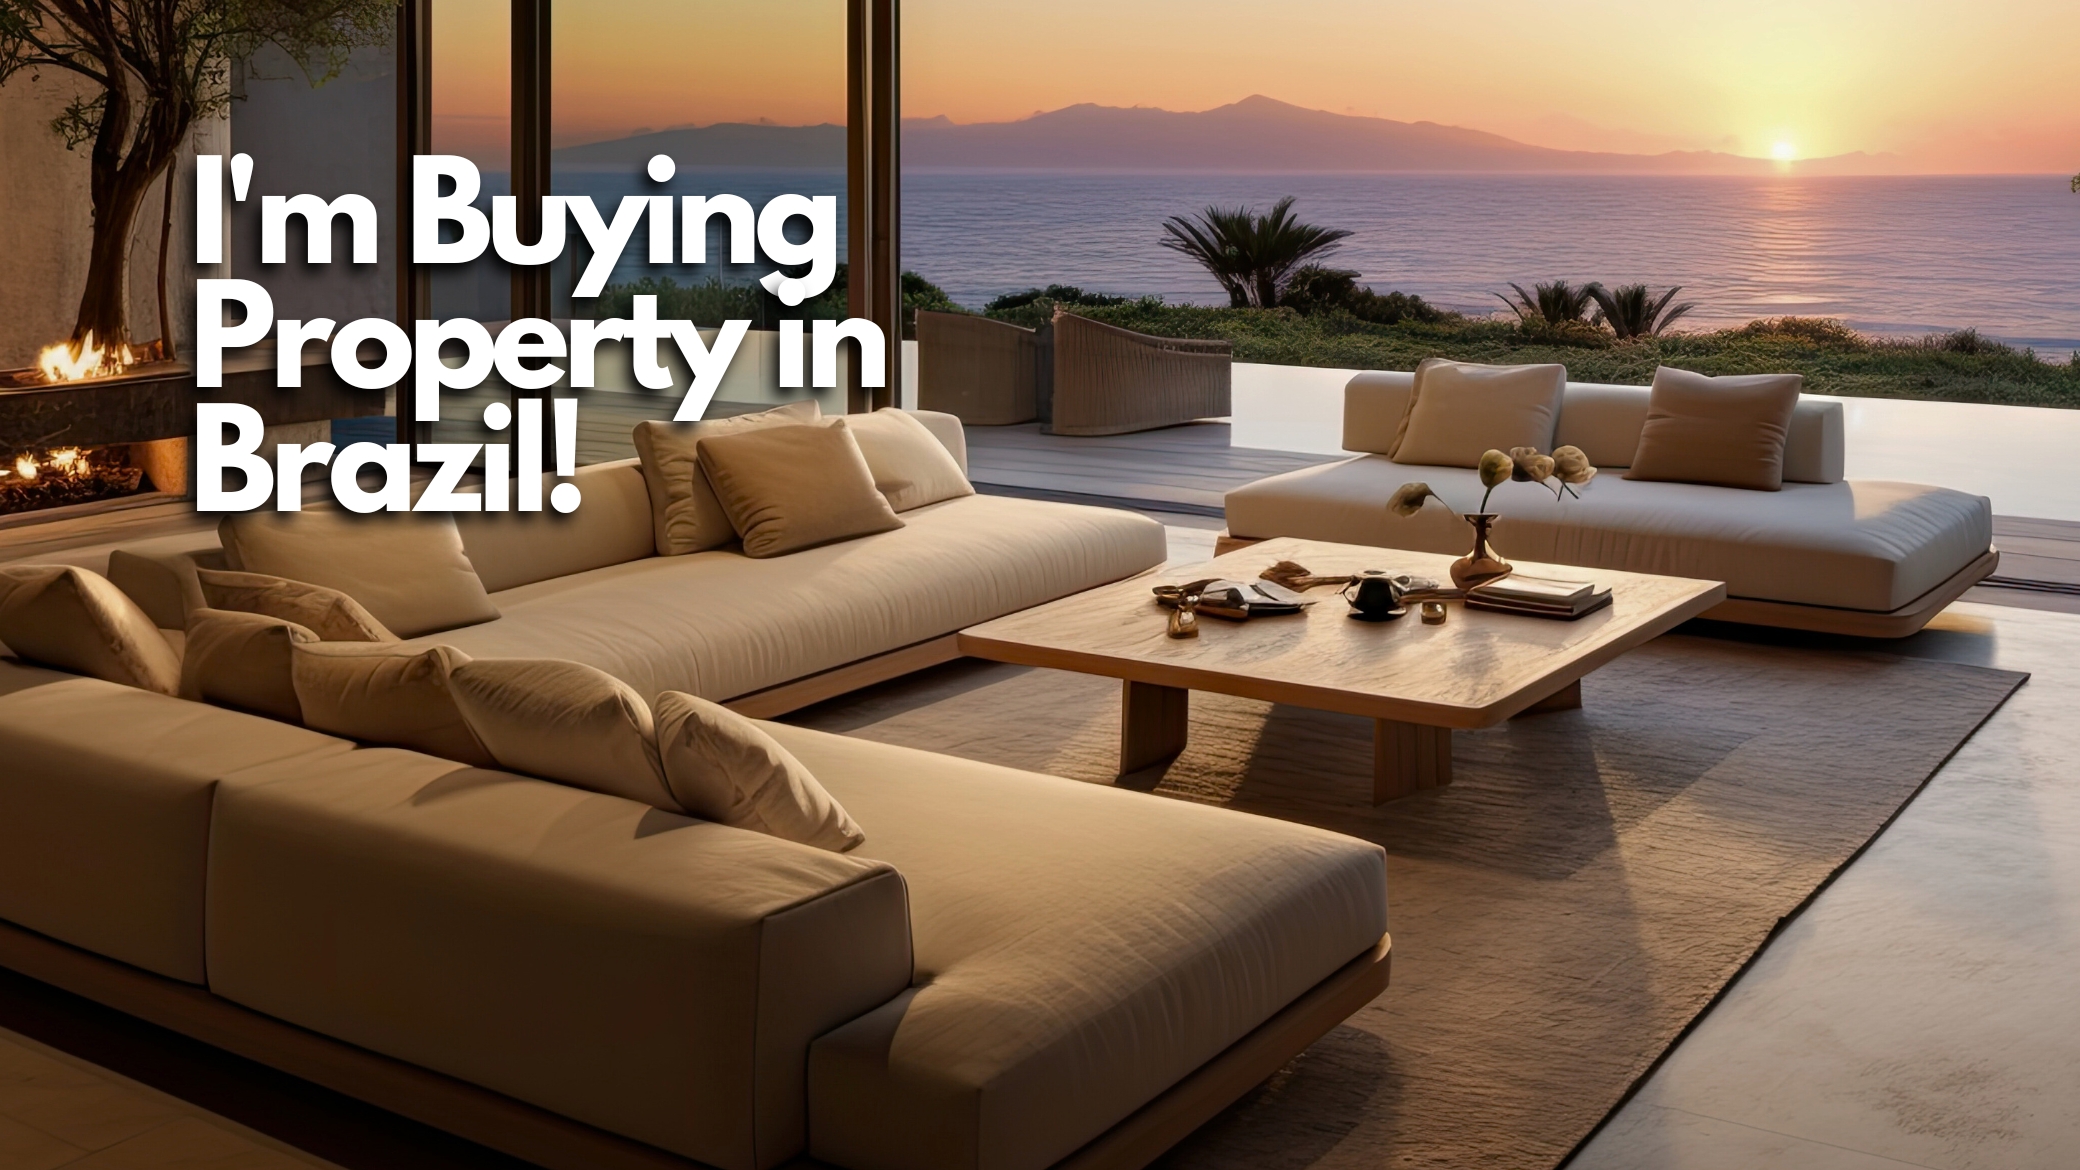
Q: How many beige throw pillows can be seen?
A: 12